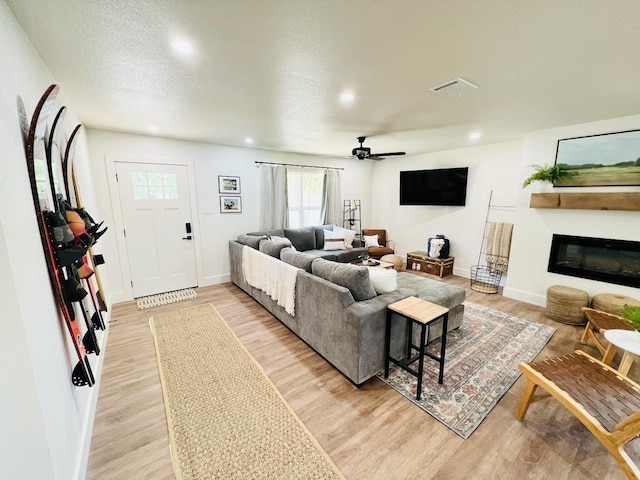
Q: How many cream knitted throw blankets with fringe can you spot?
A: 1